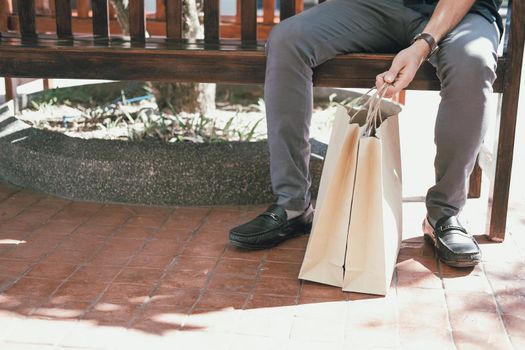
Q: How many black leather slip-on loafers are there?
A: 2